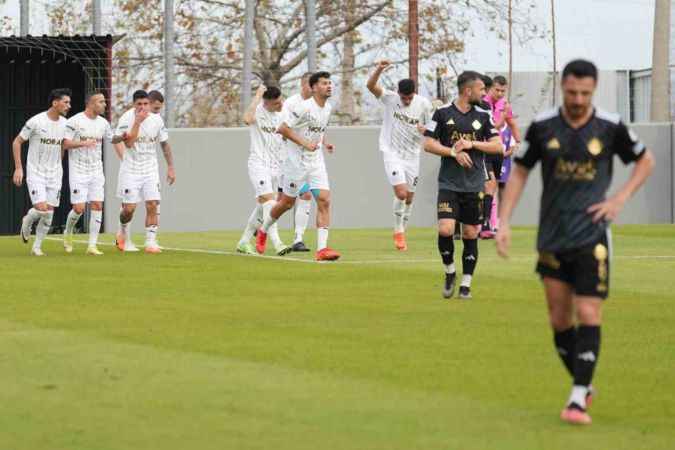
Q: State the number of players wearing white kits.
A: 8